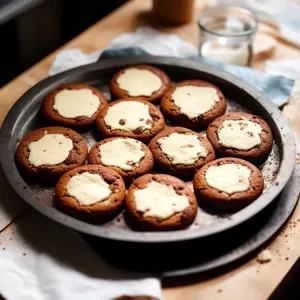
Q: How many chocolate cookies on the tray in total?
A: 11